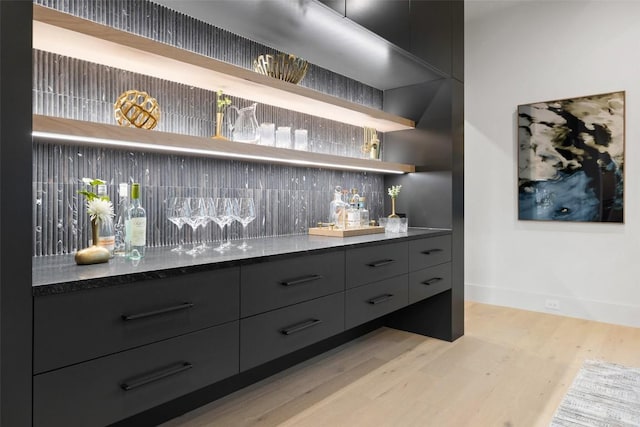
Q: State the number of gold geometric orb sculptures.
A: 1